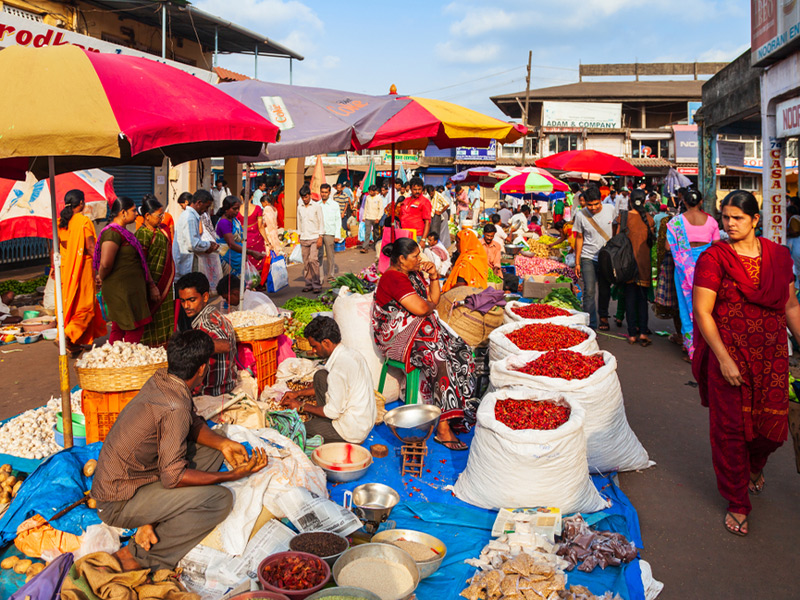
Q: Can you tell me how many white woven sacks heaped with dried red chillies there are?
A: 4